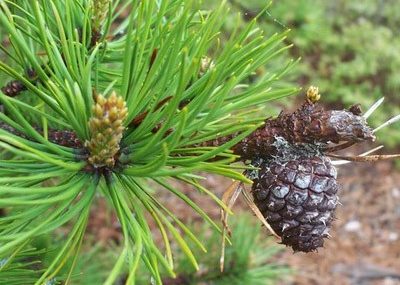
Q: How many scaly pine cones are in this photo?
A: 1